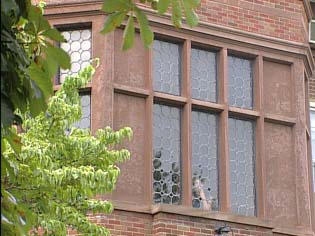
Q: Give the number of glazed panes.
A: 8